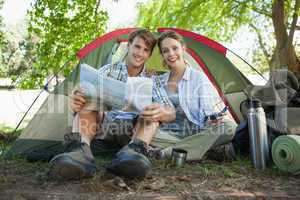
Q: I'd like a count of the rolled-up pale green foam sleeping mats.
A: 1